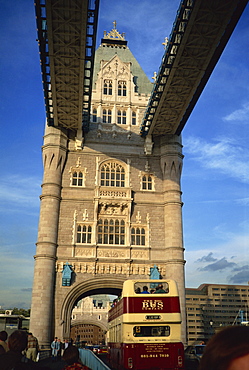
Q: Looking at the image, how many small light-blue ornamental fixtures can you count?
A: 2